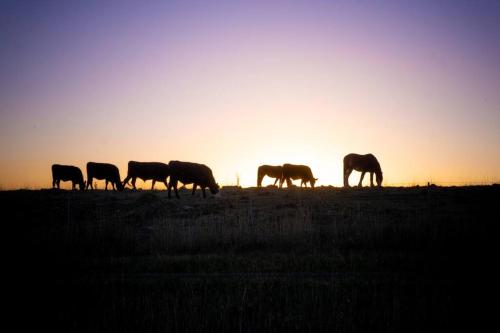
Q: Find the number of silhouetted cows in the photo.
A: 6